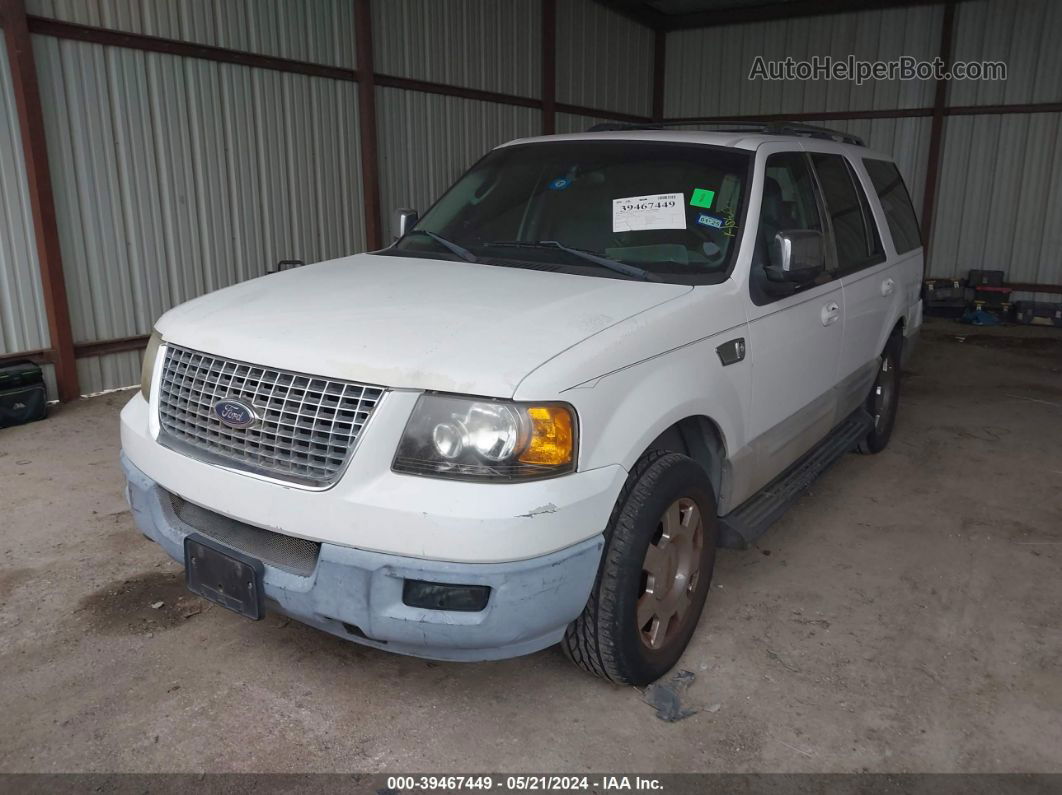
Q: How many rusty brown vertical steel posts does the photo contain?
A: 5